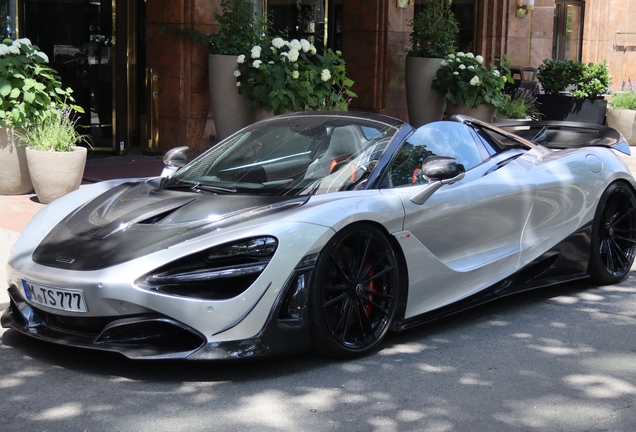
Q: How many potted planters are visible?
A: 9